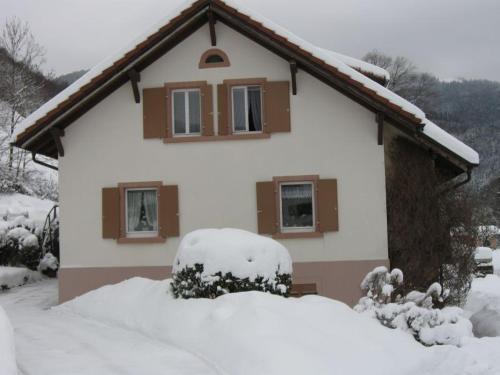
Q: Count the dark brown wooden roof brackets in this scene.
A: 5